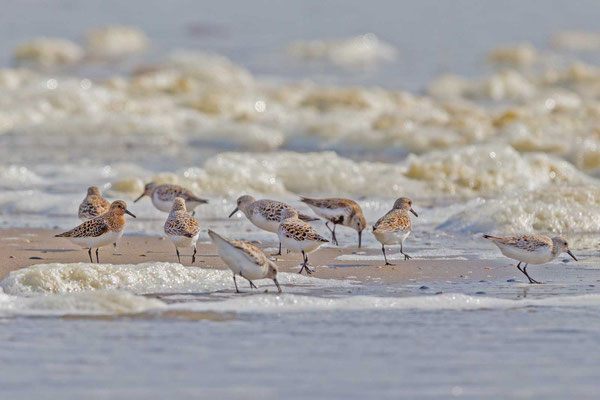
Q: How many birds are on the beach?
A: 10